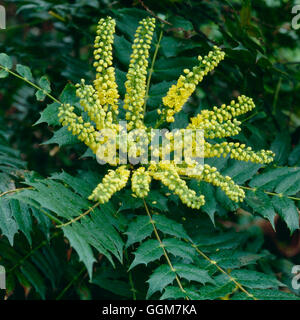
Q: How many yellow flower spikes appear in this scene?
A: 12